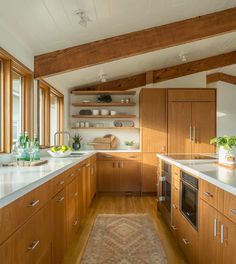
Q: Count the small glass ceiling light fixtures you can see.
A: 3